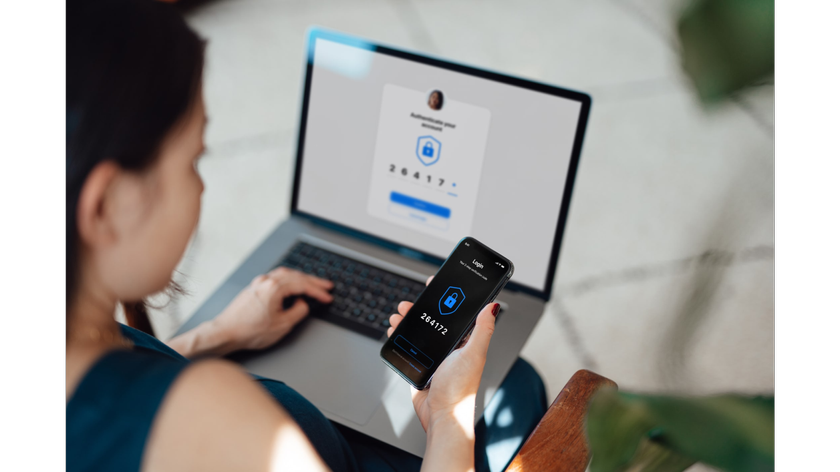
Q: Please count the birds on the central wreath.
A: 0